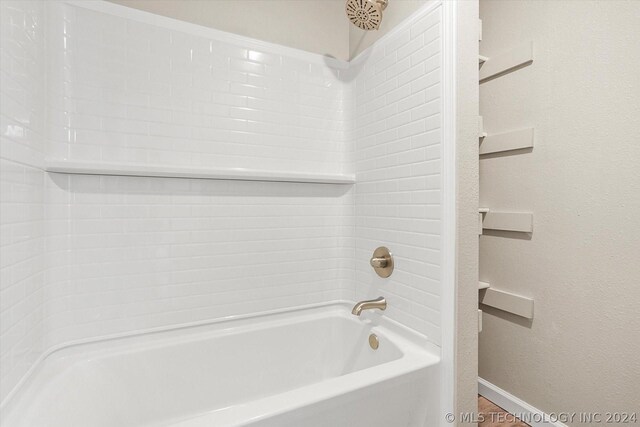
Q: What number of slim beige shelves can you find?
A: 4